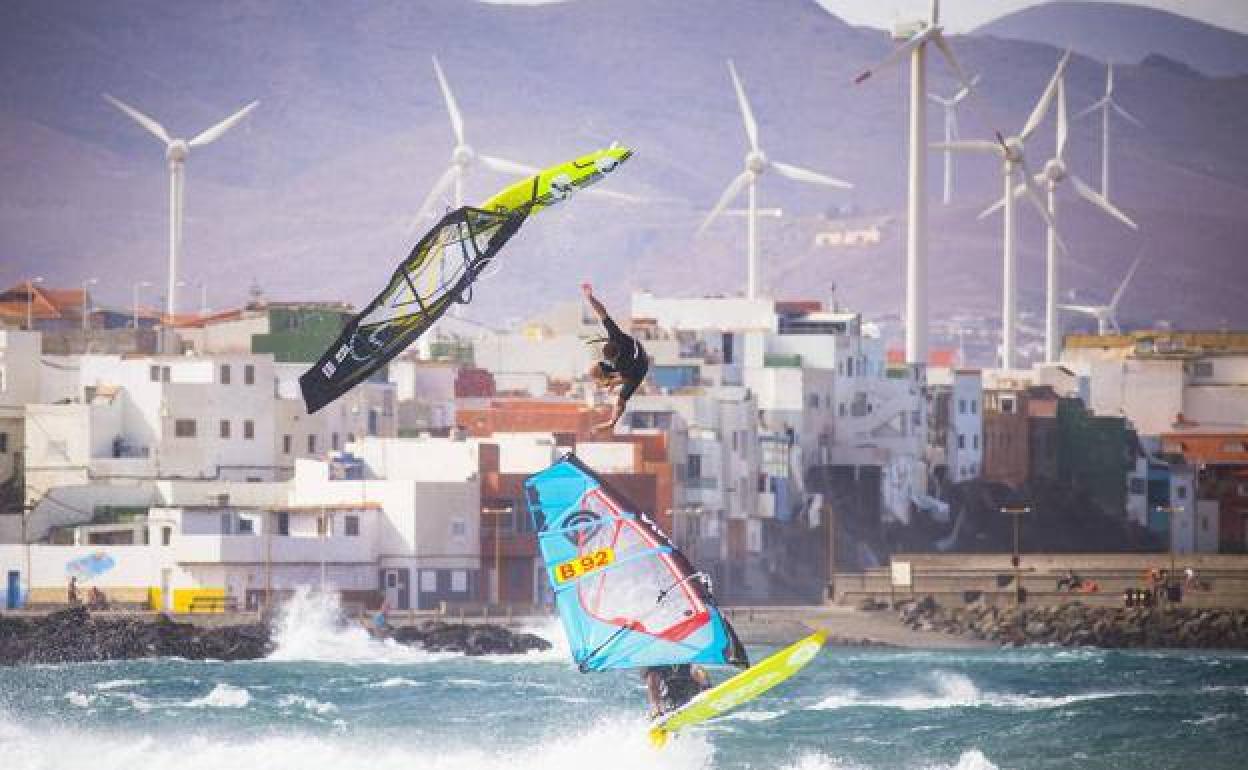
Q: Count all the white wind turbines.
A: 9